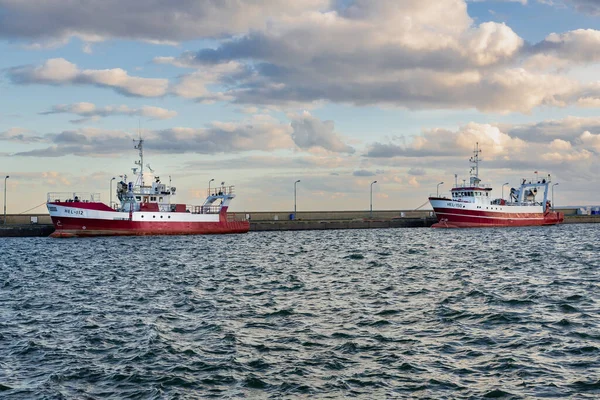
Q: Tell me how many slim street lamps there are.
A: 8